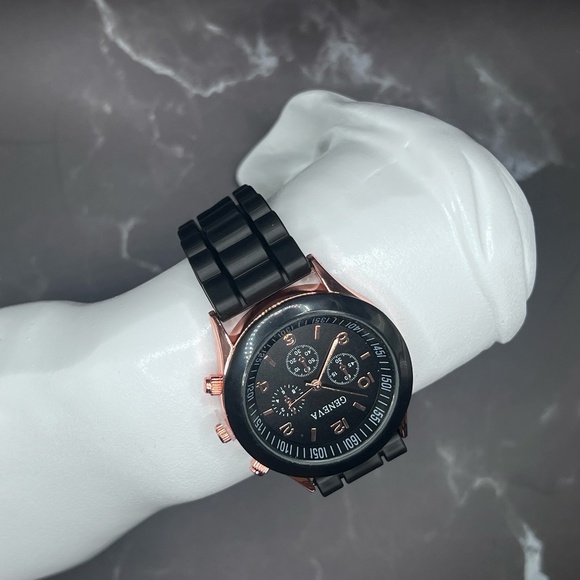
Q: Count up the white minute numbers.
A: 12